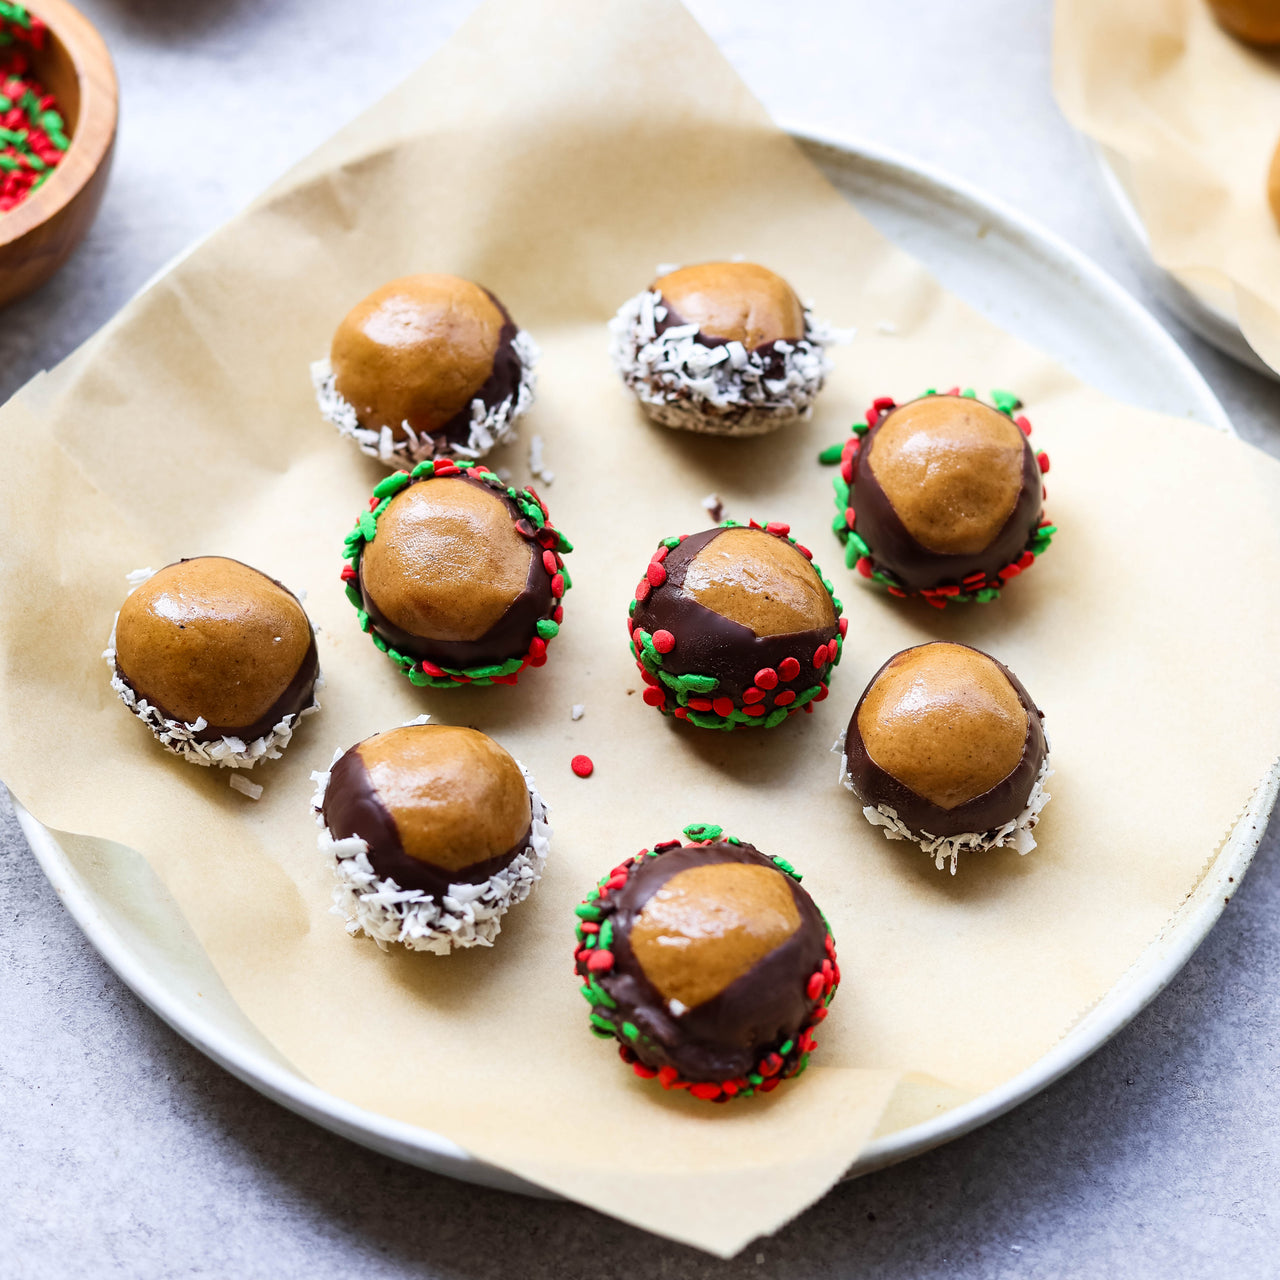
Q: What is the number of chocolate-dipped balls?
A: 9